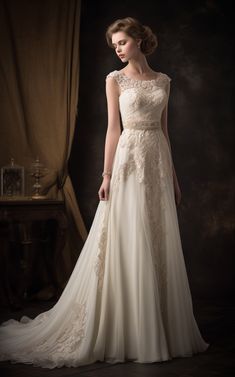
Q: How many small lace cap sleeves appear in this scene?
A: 2